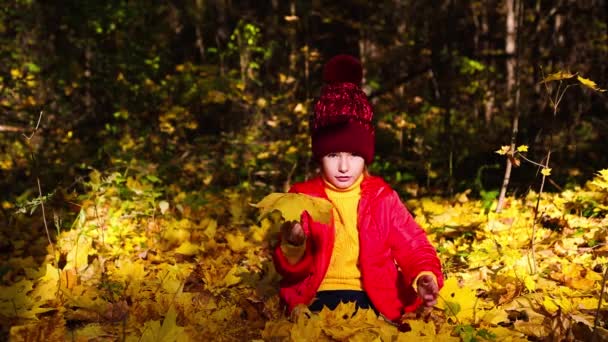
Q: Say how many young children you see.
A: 1